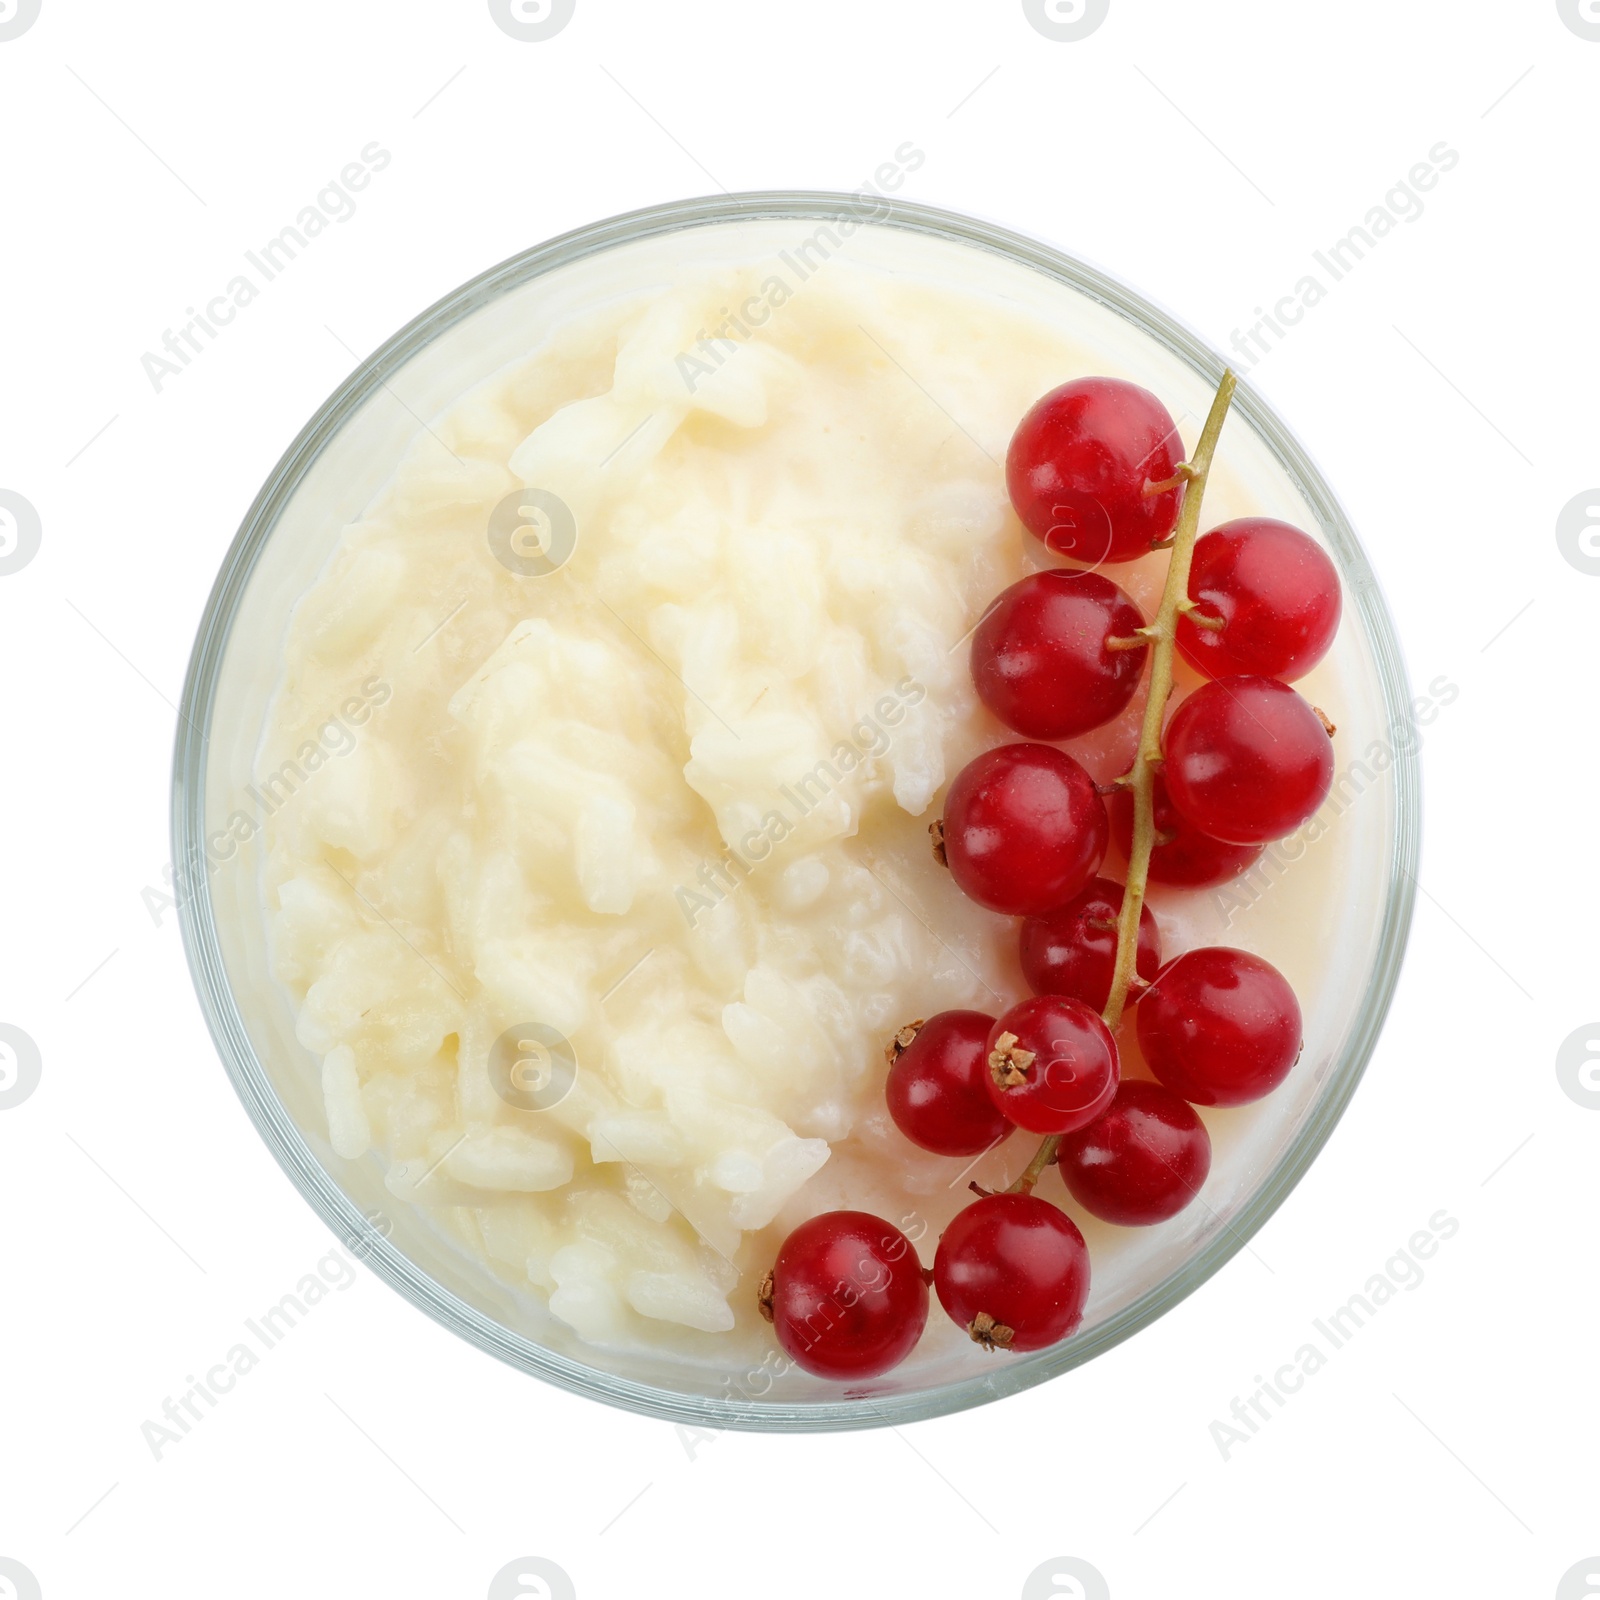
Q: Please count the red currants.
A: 13